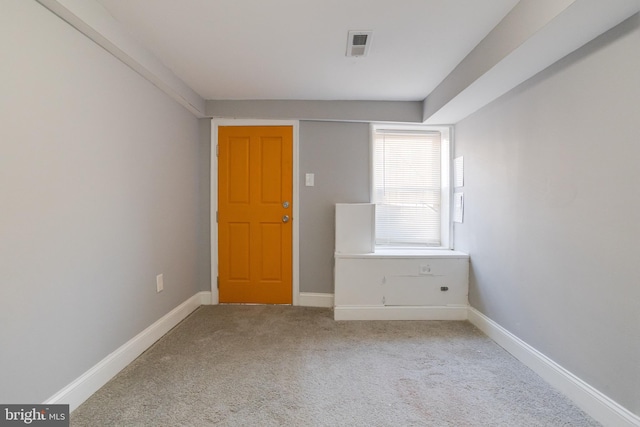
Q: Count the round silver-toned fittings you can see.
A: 2